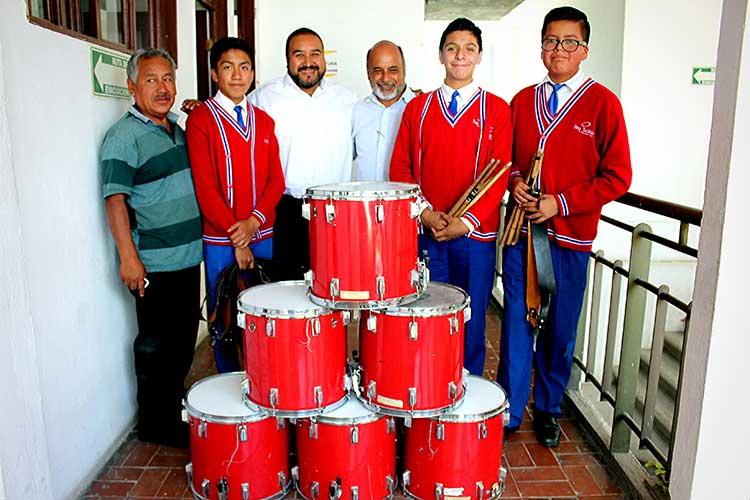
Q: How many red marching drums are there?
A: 6